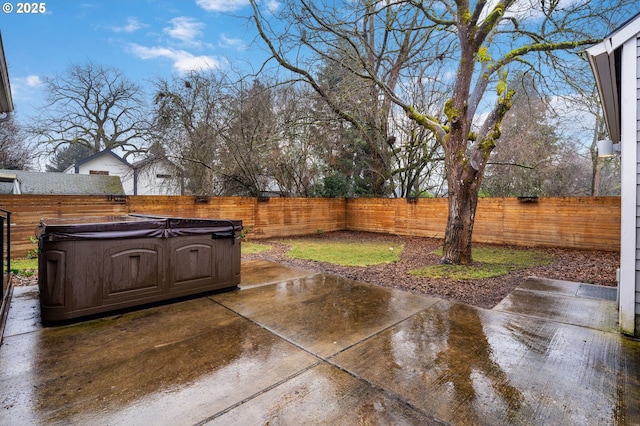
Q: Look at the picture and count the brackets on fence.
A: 5